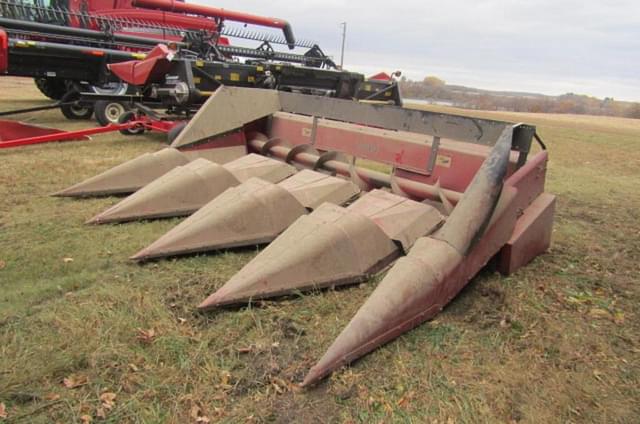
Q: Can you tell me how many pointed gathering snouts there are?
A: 5